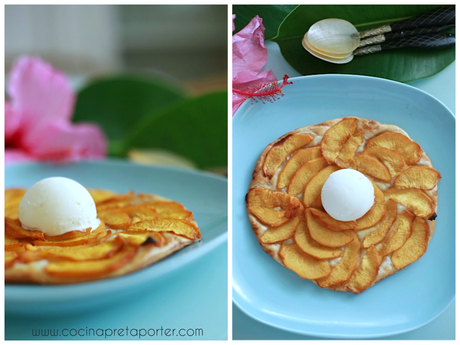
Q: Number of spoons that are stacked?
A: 3